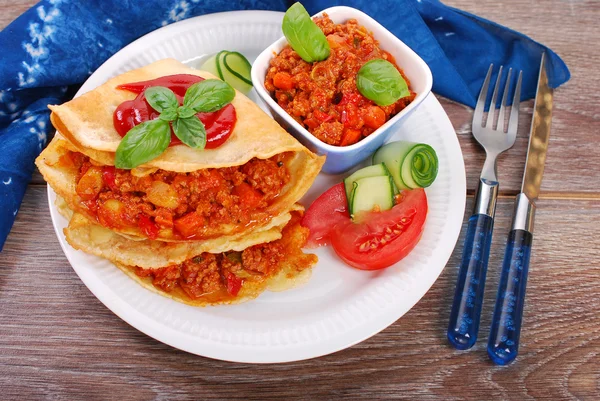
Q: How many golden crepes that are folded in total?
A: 2